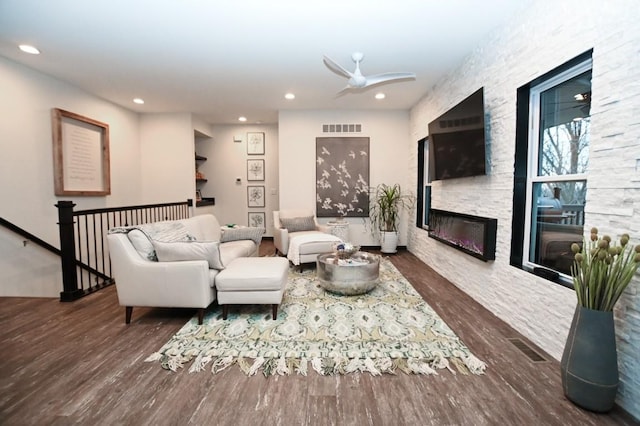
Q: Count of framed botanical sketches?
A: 4